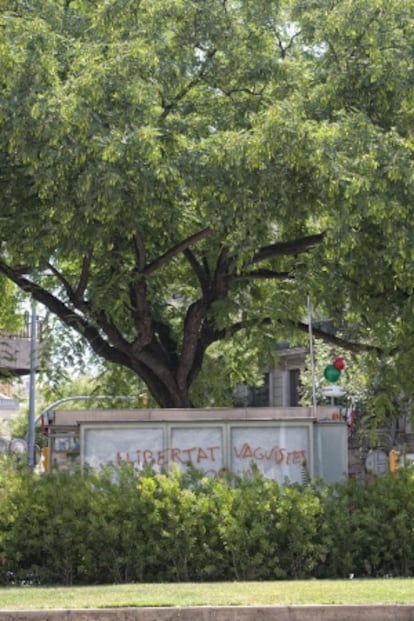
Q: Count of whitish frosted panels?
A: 3